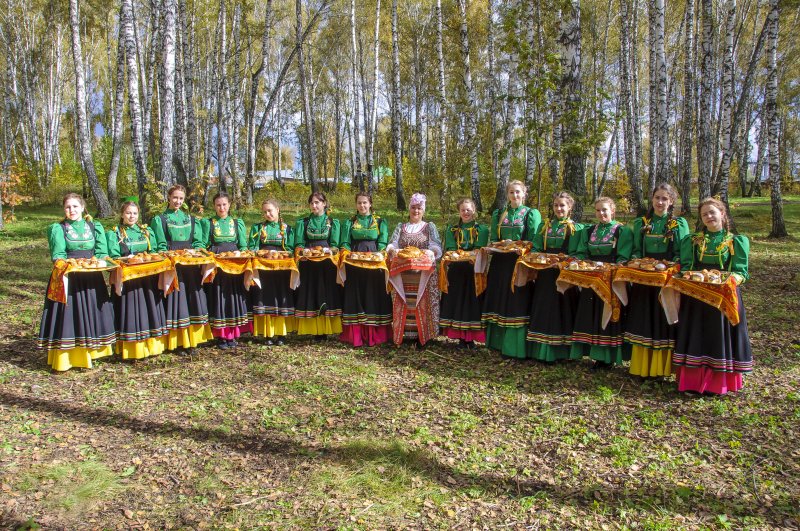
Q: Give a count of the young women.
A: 13